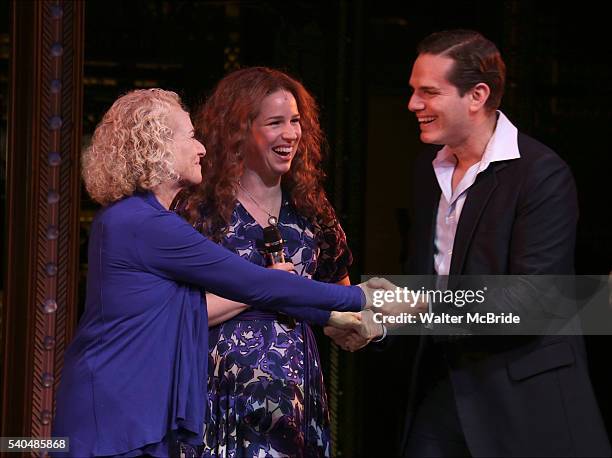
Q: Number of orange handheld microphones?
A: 0